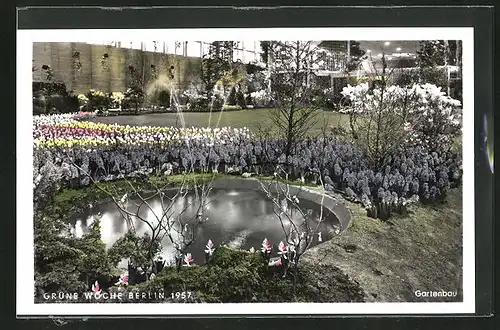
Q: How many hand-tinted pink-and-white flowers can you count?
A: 7